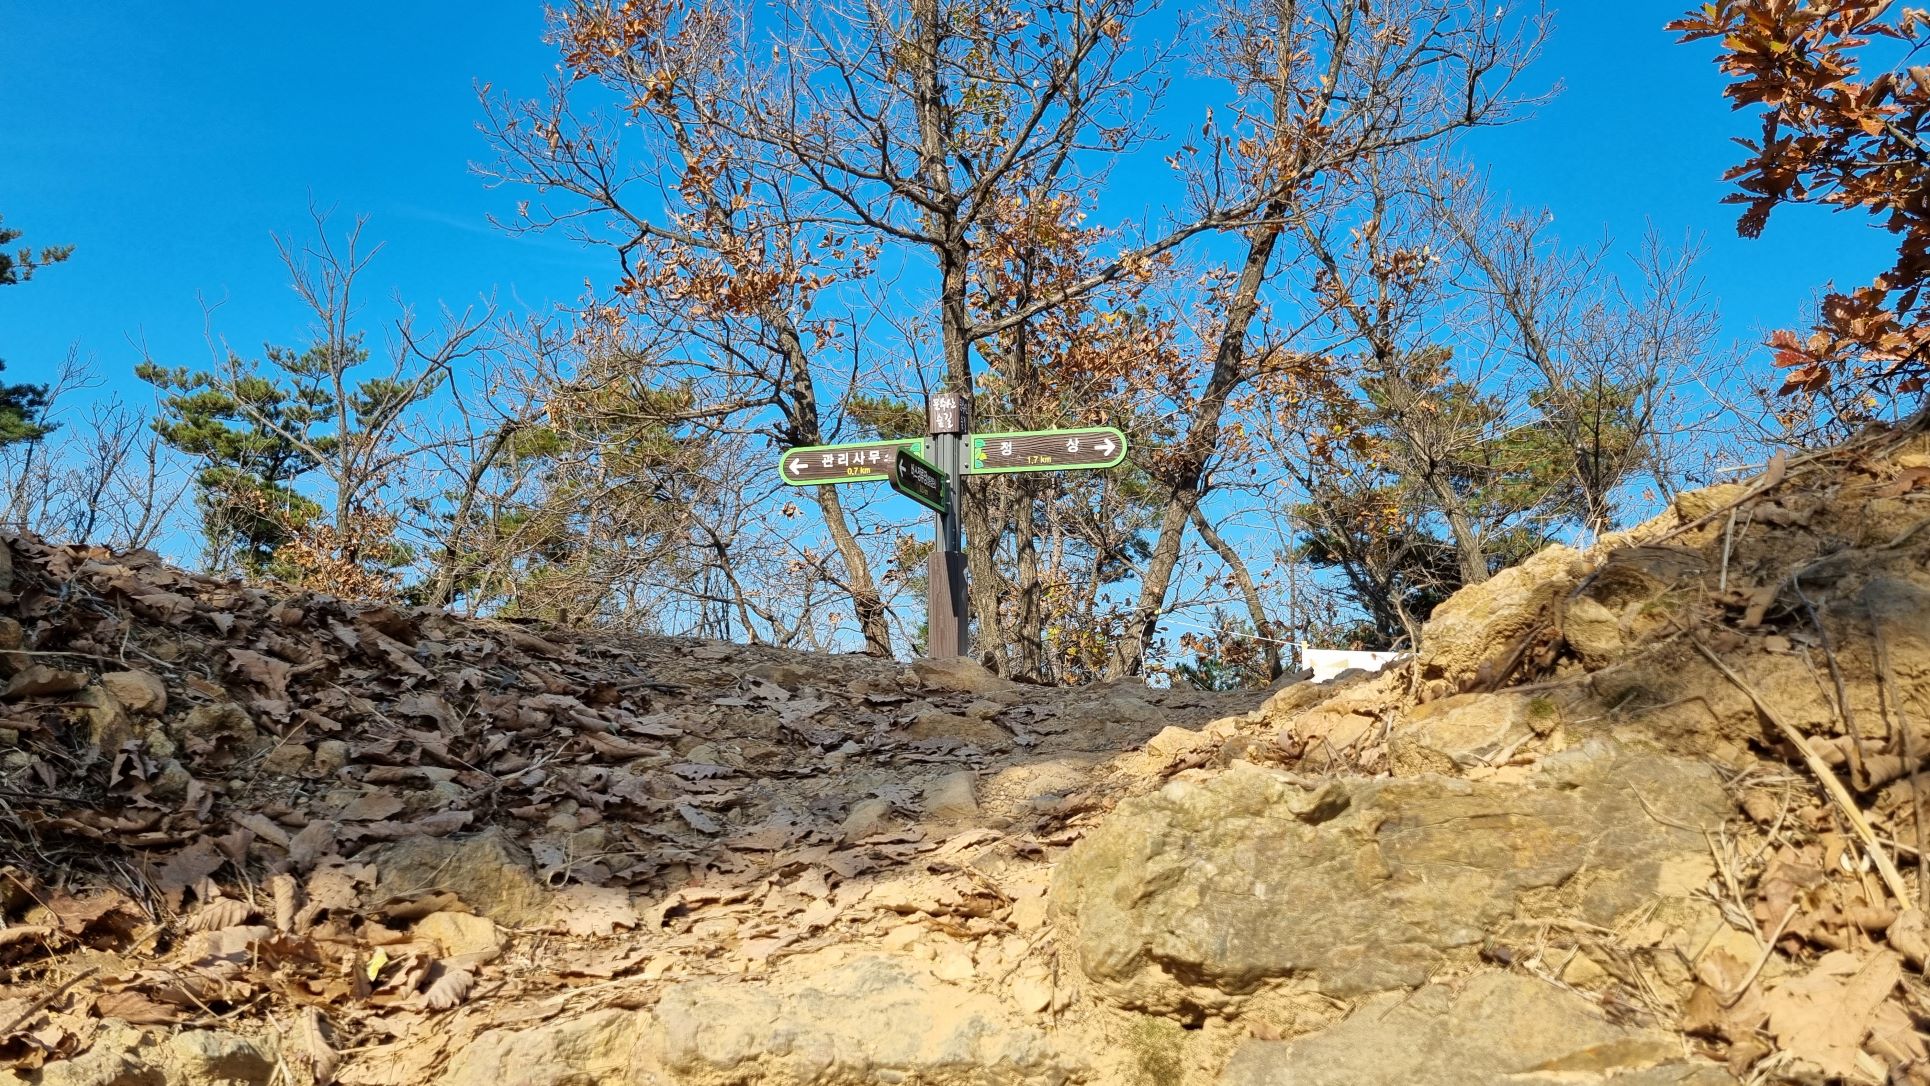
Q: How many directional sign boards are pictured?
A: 3